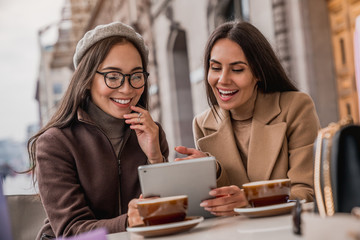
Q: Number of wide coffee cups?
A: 2